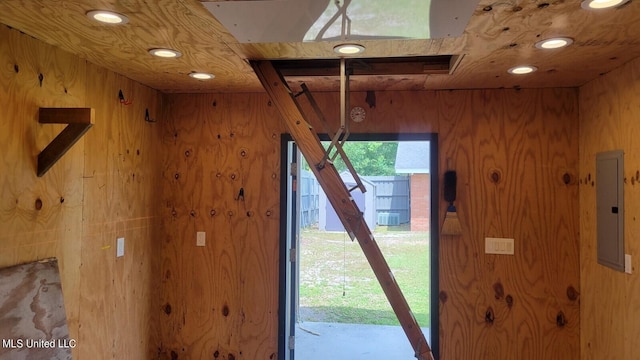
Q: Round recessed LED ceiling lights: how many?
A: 7